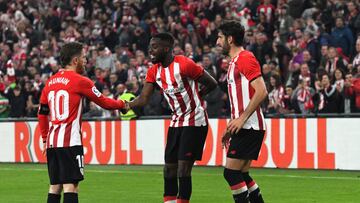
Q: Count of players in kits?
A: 3